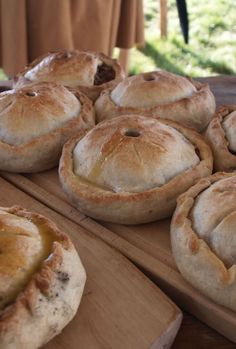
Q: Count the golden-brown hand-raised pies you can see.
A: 7